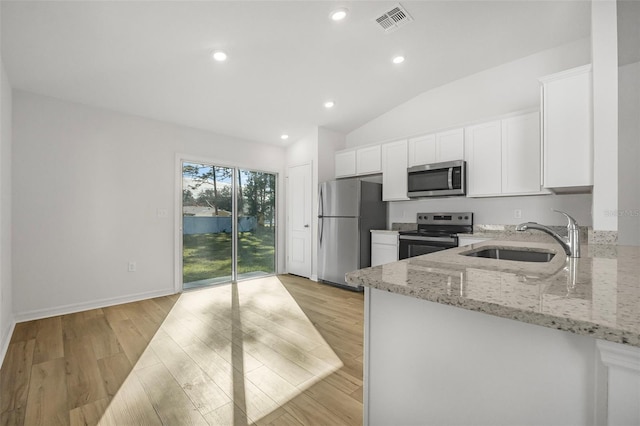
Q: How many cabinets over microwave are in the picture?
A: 2